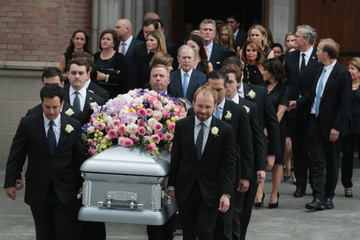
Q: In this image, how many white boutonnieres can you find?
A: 7